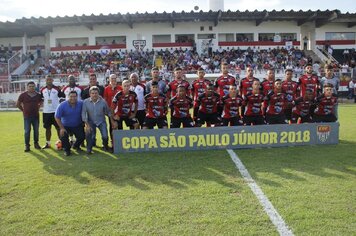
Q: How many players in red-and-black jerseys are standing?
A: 7